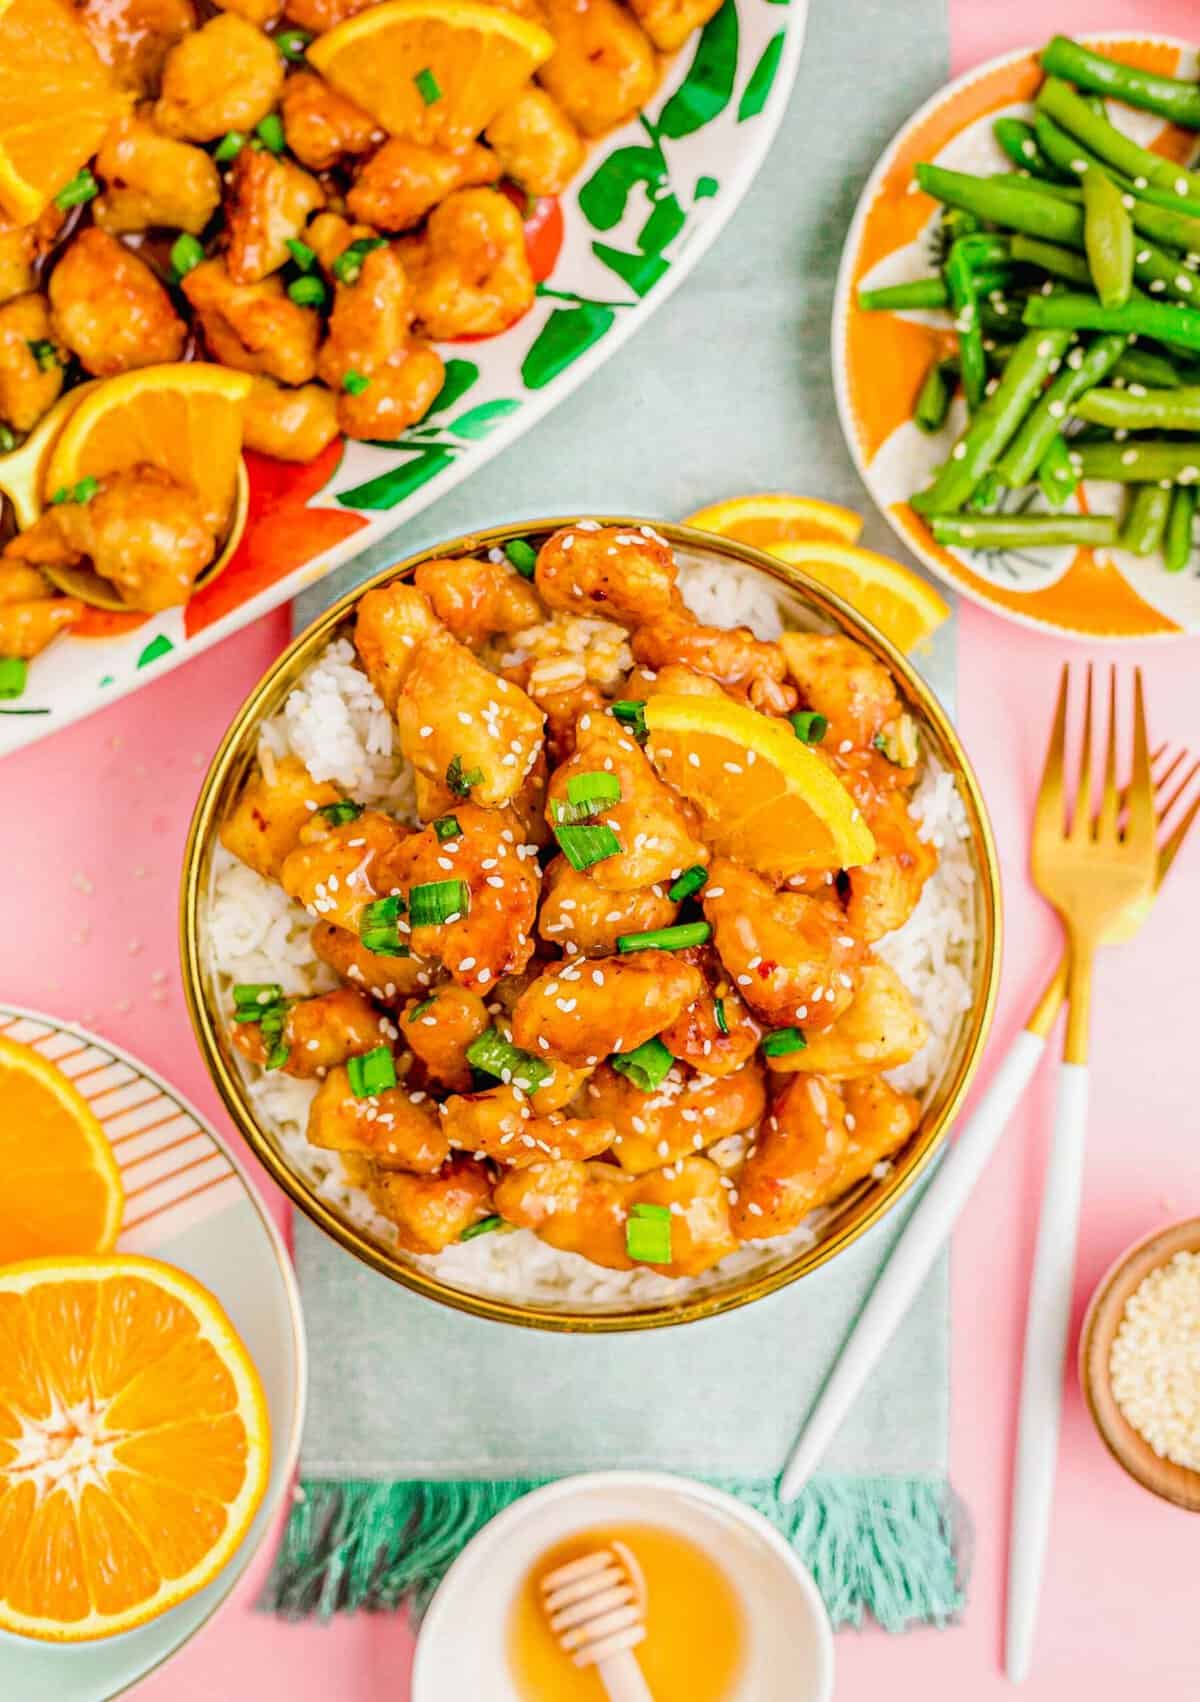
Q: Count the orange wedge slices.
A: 6